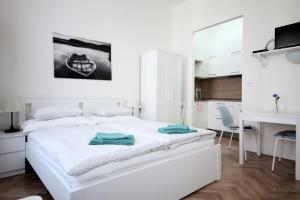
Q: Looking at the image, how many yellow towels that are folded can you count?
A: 0